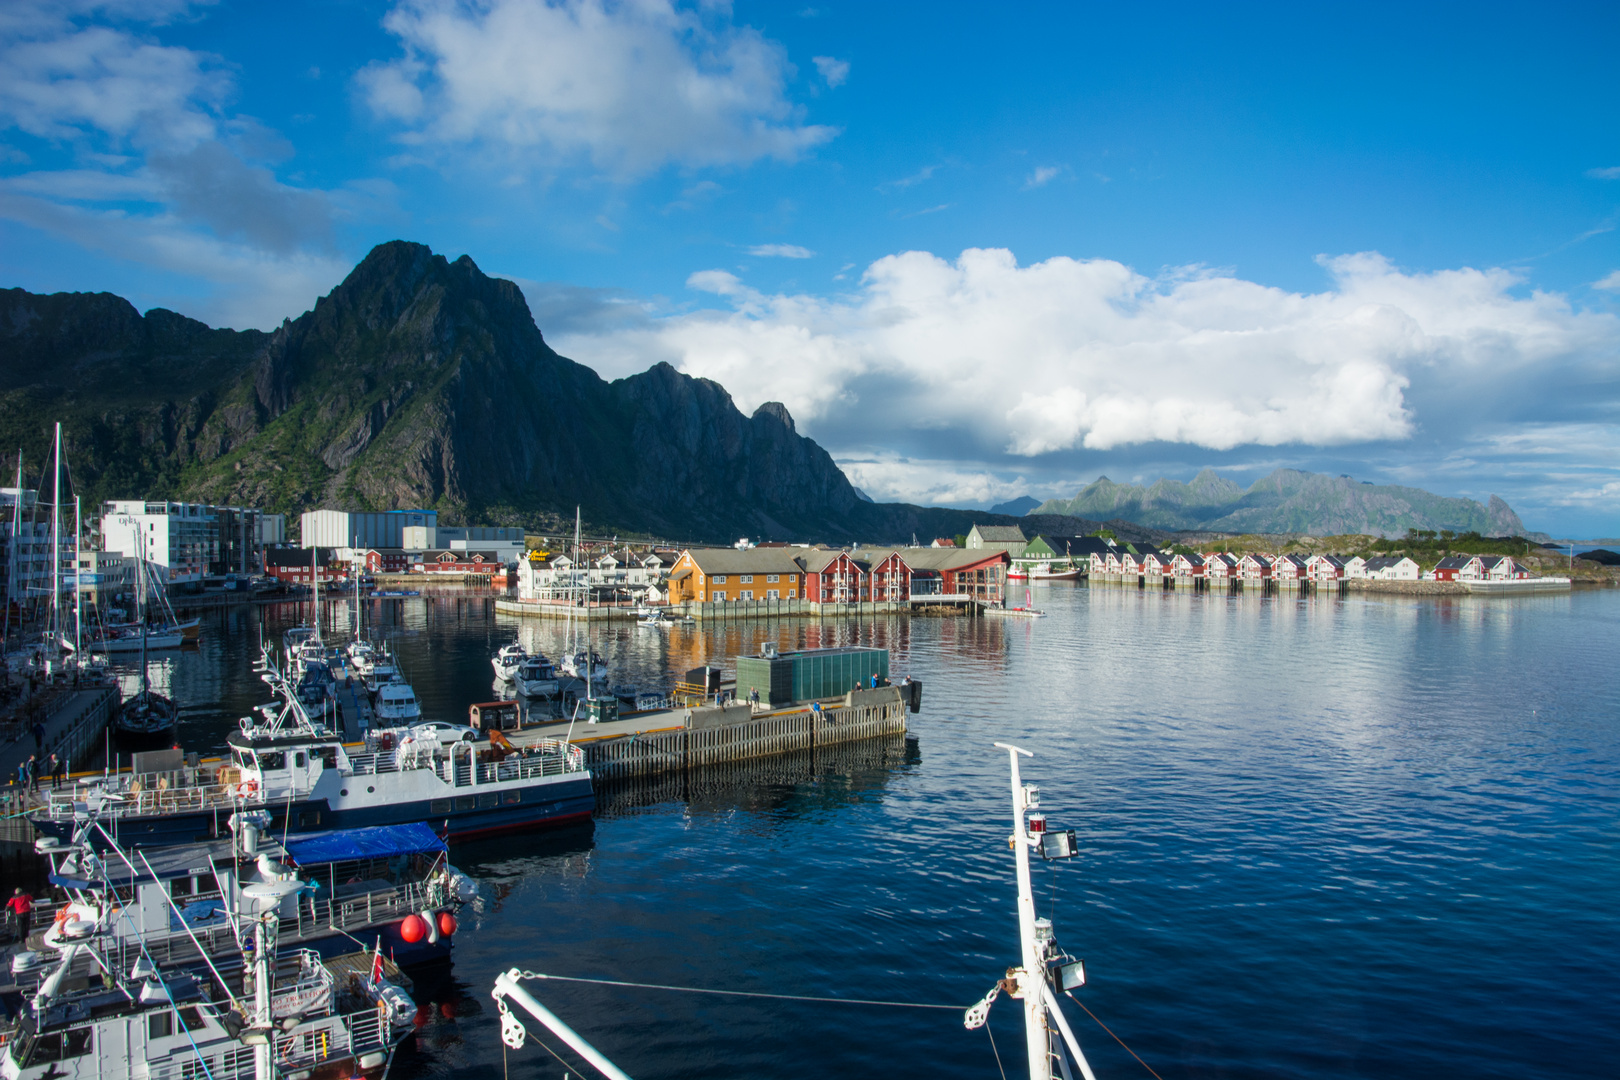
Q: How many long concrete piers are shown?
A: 1